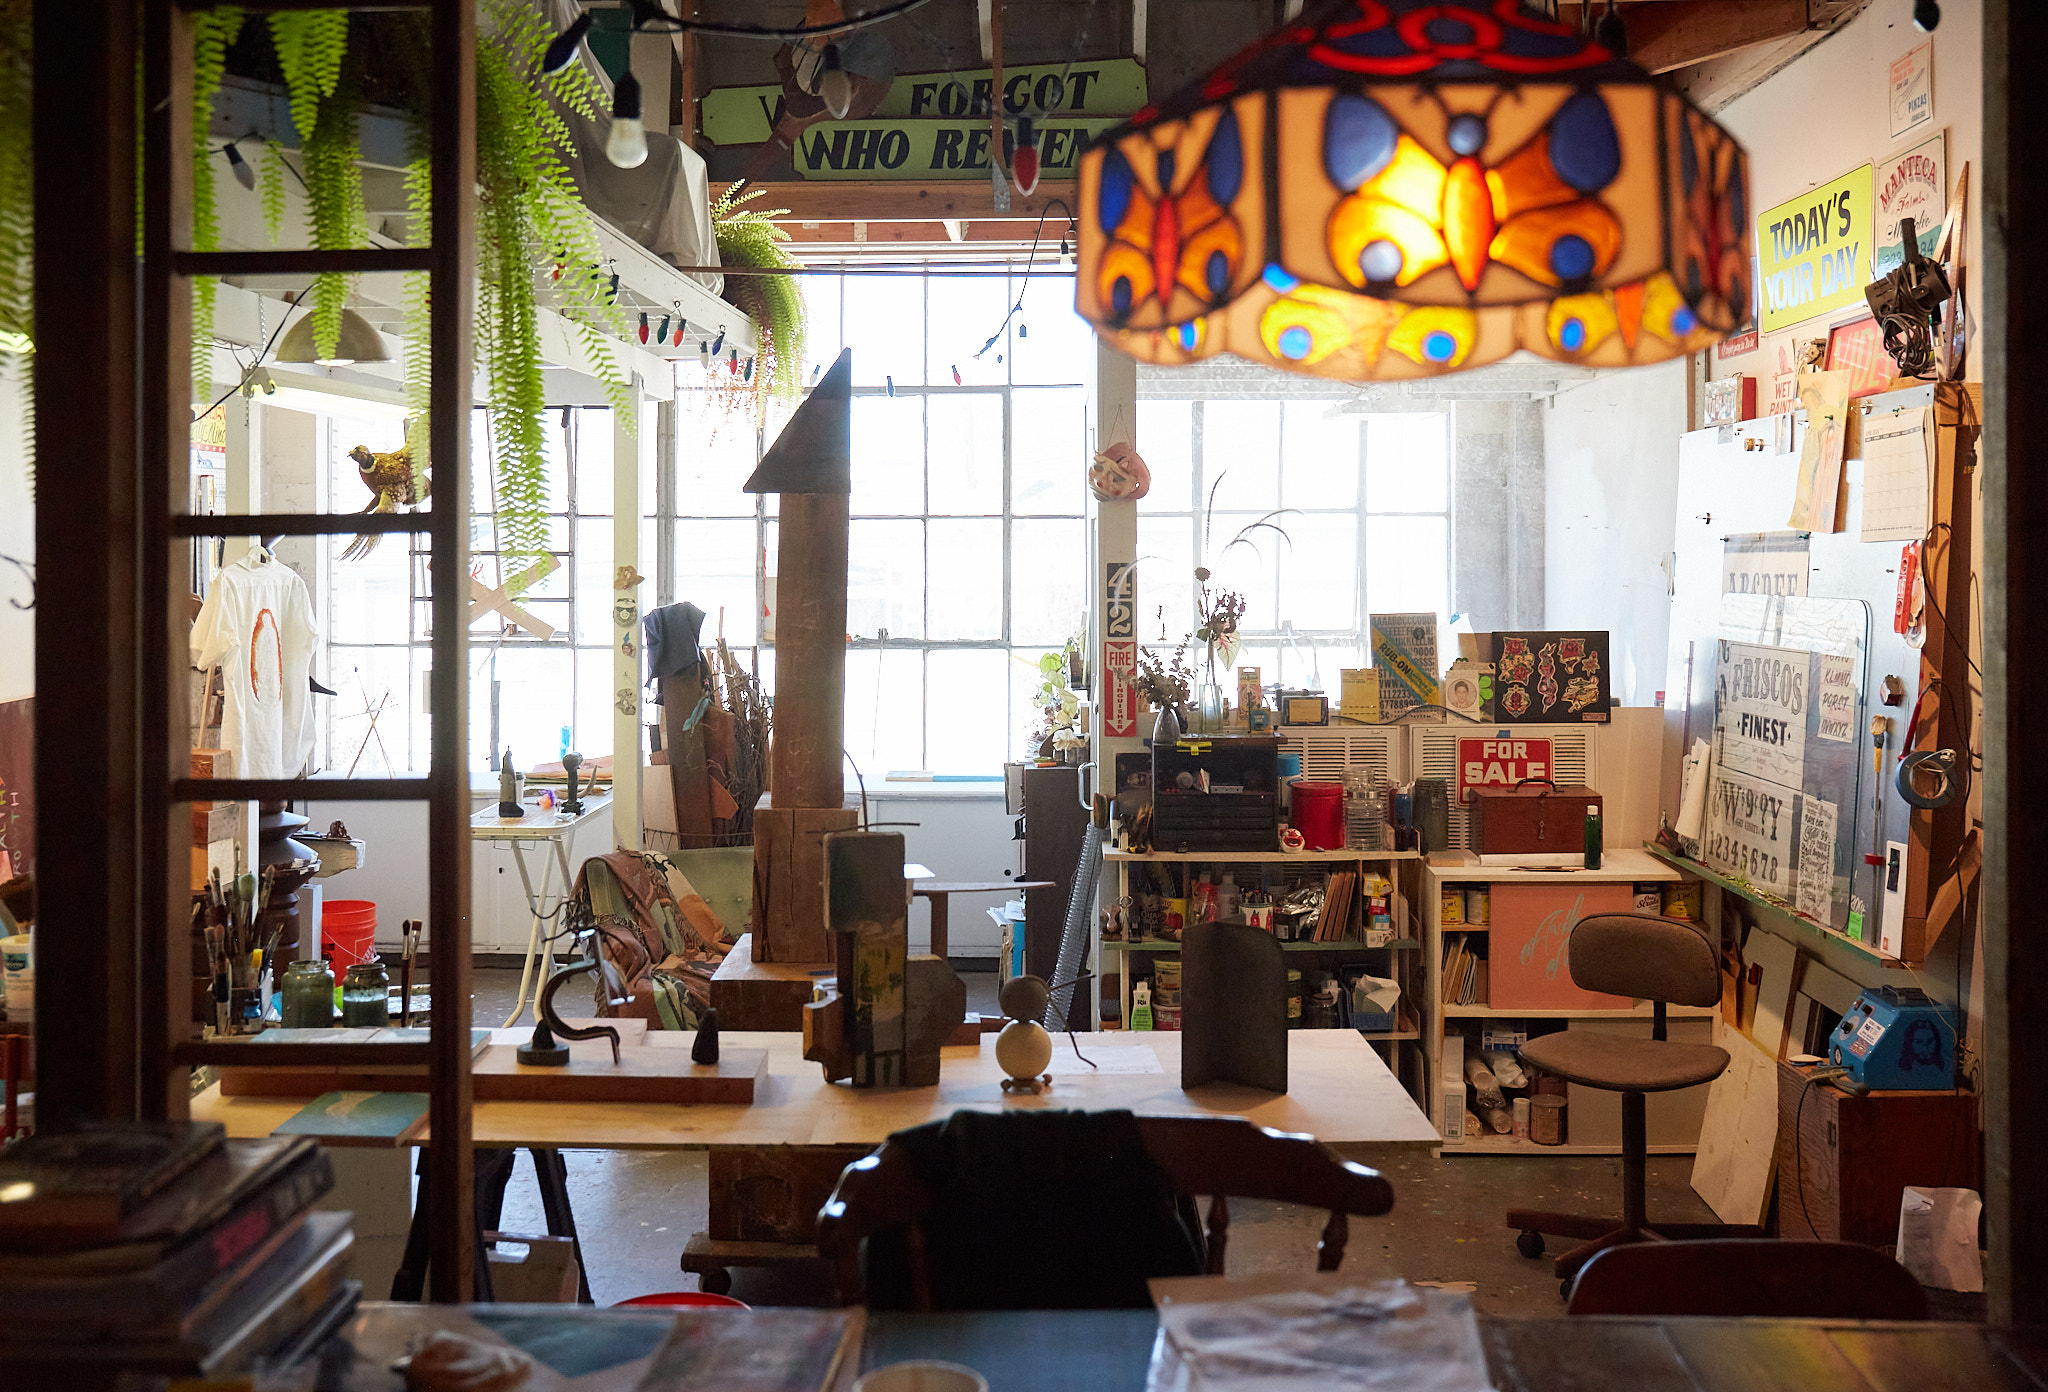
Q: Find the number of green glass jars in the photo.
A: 2